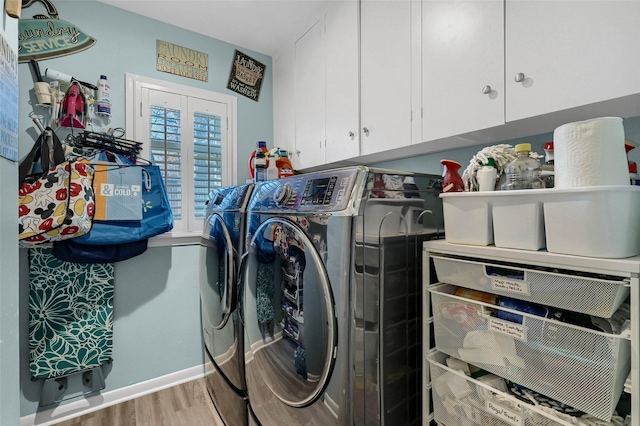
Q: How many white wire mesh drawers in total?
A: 3